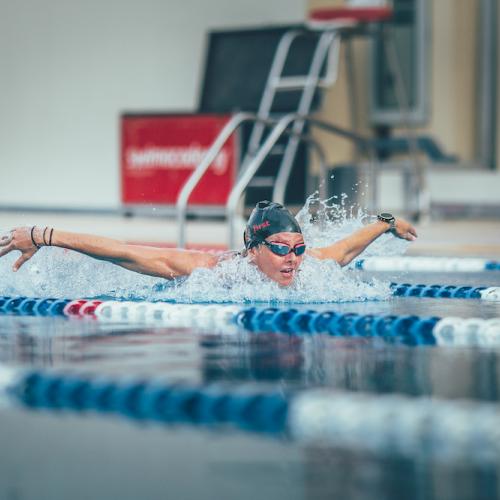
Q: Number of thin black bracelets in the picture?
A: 3